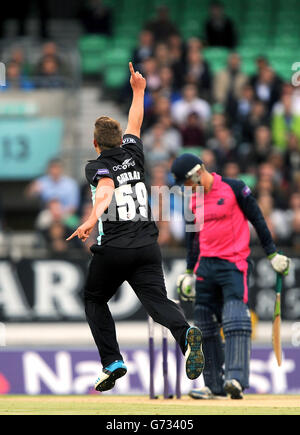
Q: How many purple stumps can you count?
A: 3